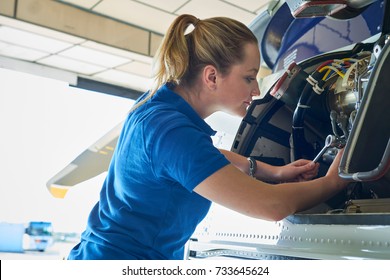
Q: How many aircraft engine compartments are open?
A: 1